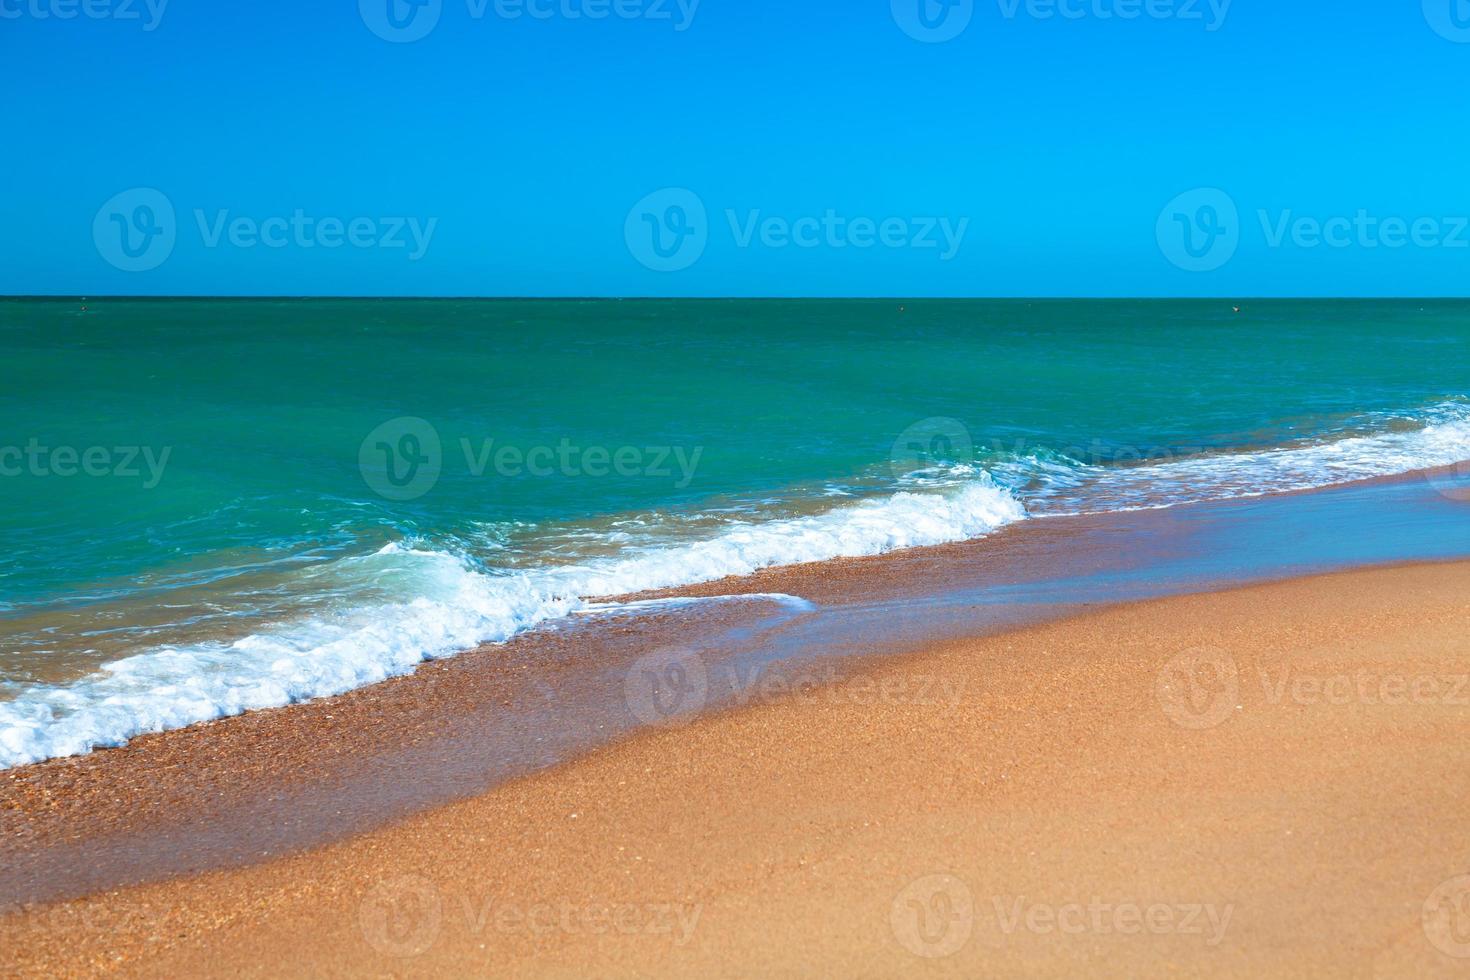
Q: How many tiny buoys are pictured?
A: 3